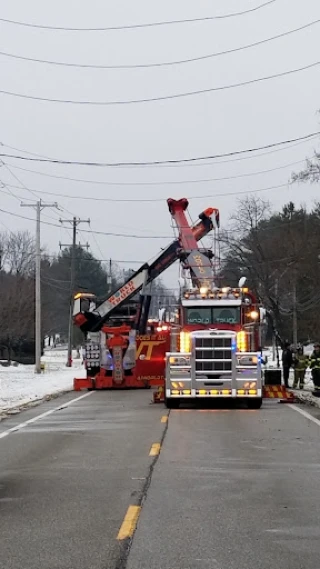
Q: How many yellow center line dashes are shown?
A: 3